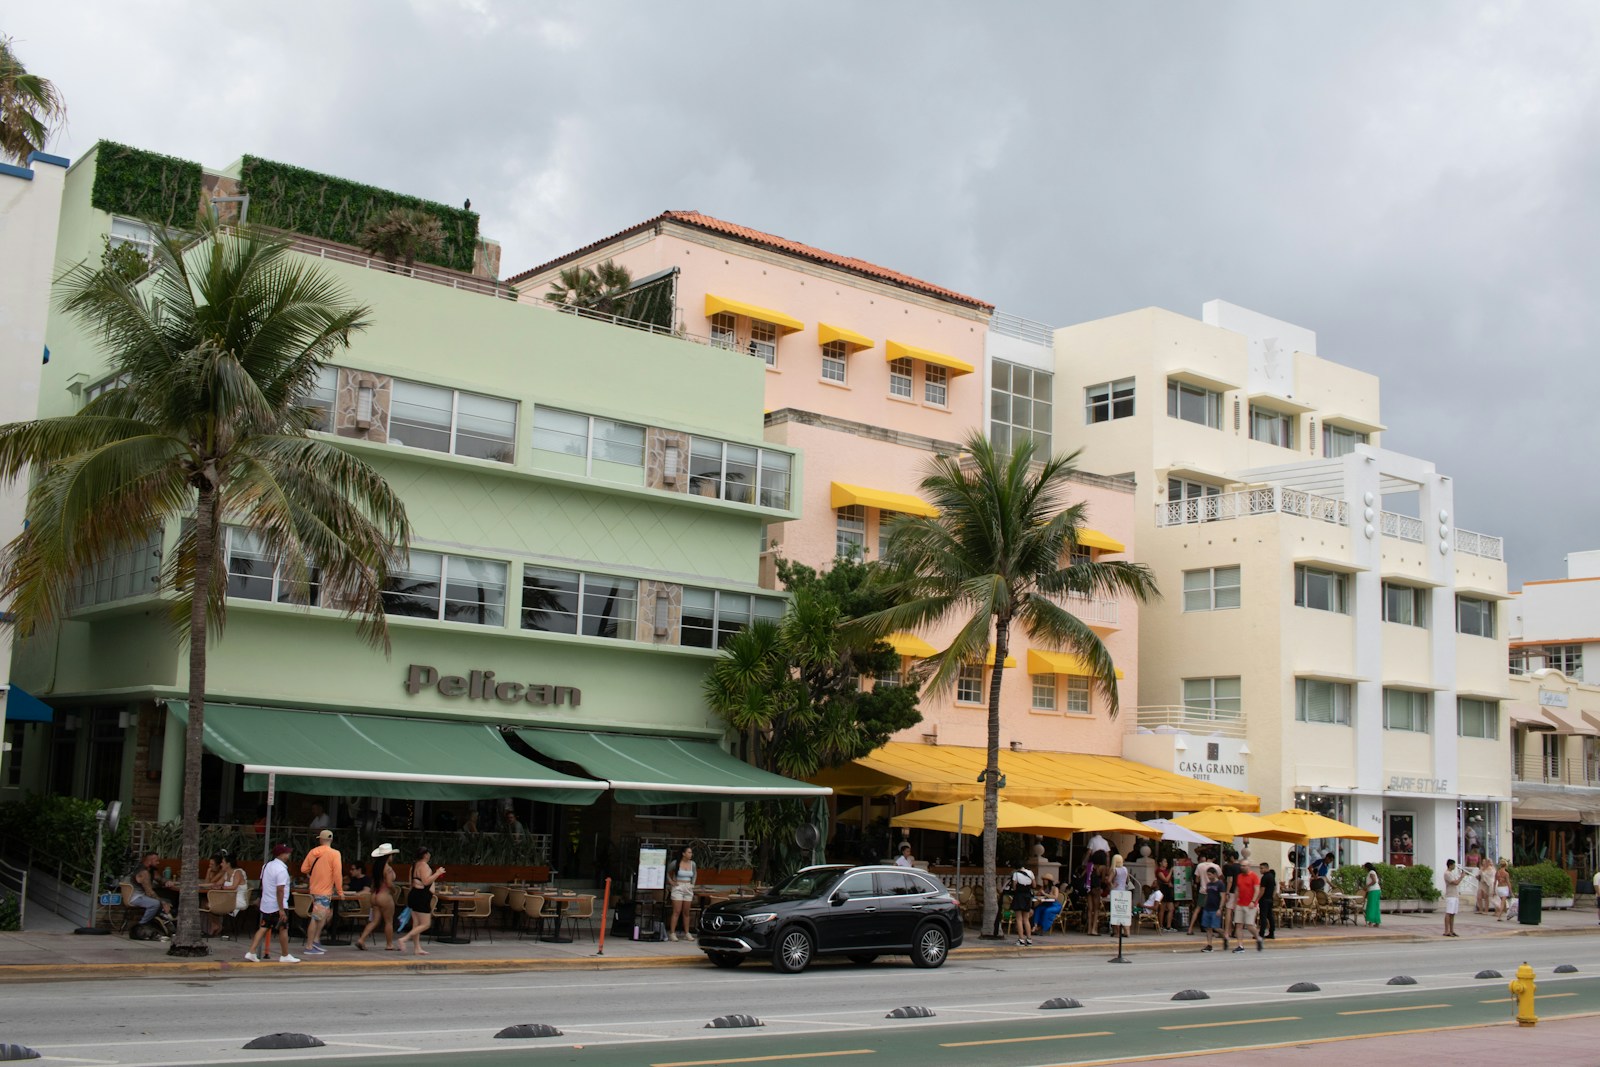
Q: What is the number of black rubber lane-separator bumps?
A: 11